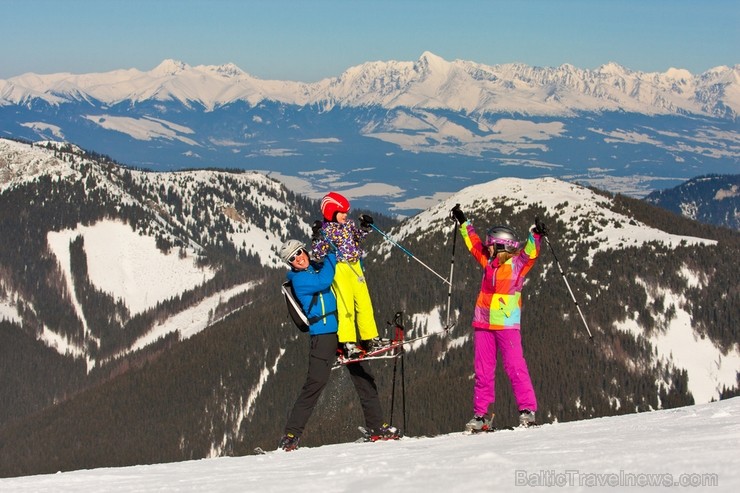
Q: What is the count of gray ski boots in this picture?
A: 2